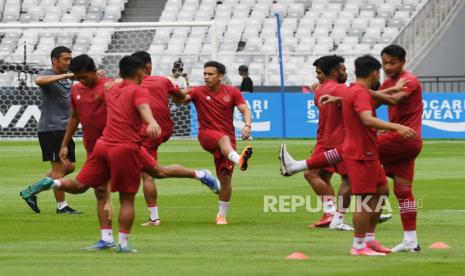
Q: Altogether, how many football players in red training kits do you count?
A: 8